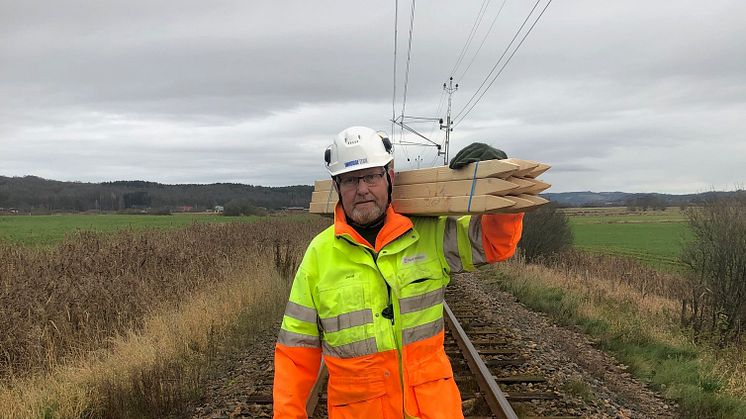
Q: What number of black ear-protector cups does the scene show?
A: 2